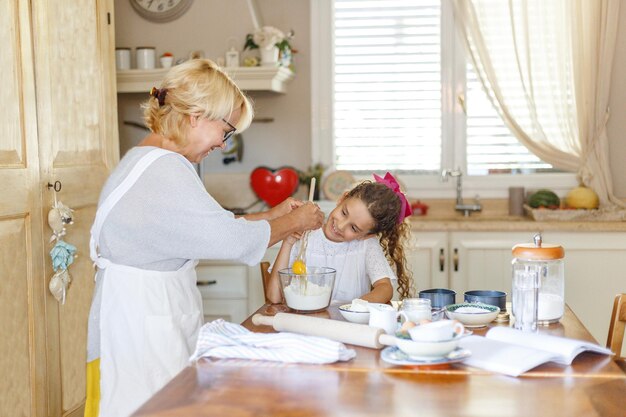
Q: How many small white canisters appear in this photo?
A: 2